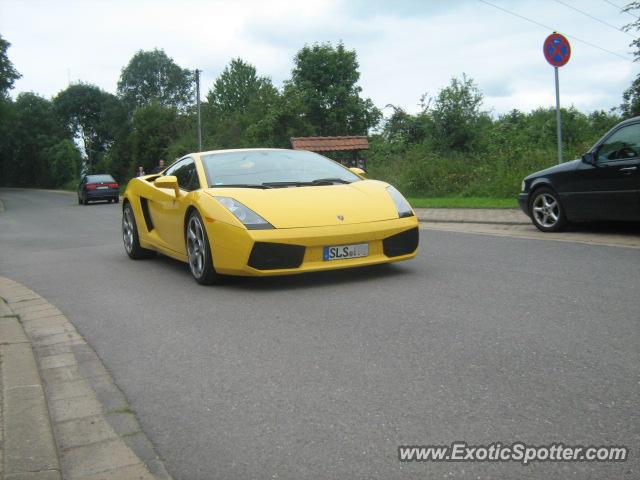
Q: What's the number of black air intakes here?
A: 3